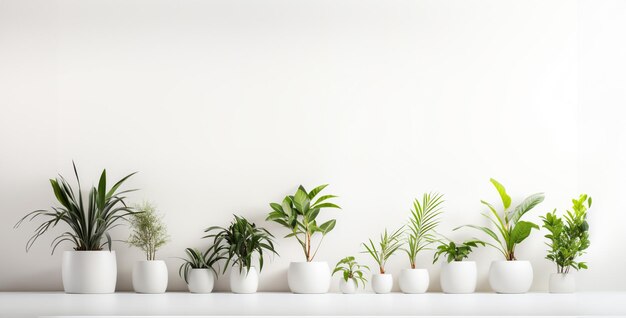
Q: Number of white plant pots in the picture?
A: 11